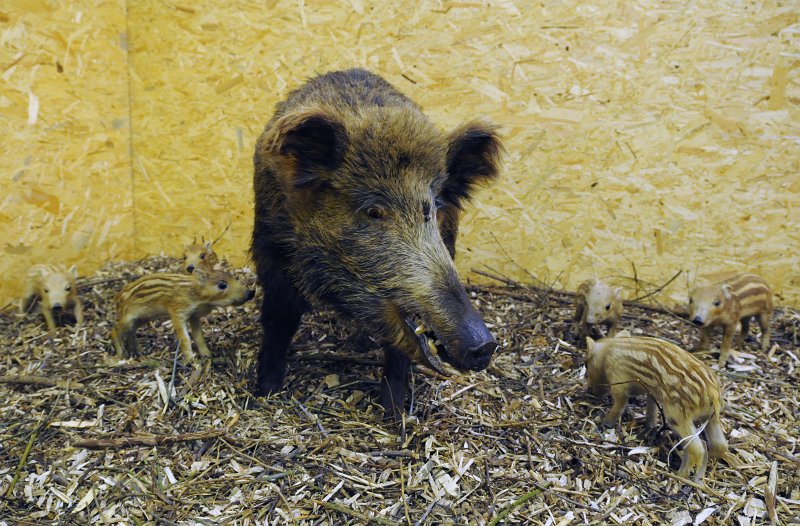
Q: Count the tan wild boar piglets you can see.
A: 6